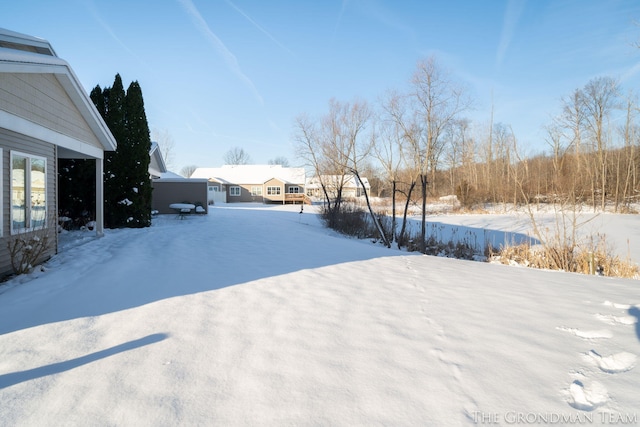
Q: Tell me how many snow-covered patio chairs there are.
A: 2